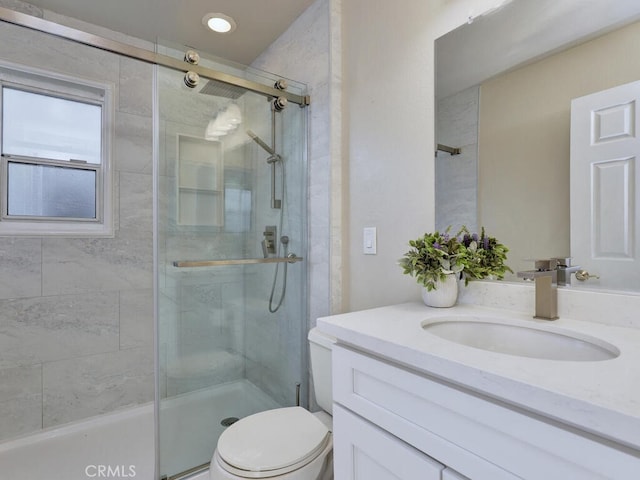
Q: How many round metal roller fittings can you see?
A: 4